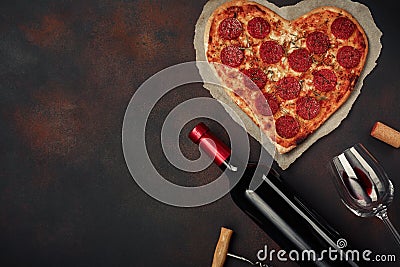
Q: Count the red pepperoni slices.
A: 14